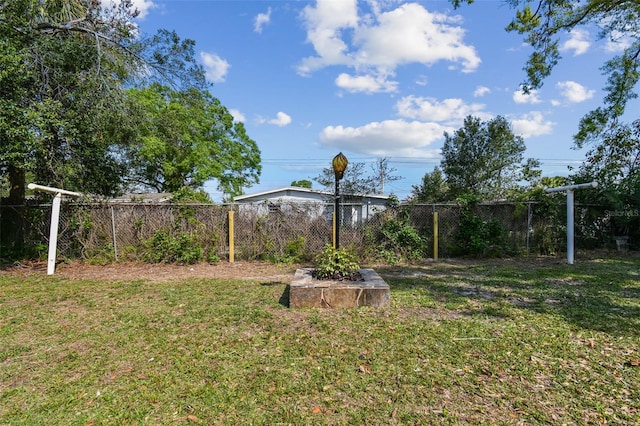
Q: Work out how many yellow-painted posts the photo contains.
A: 3